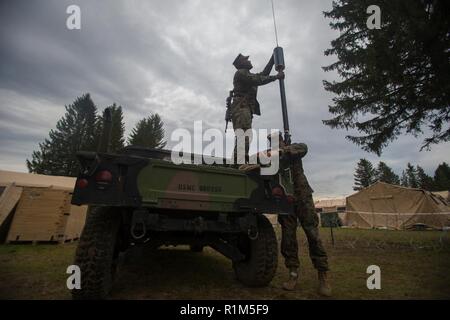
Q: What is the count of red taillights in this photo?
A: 4